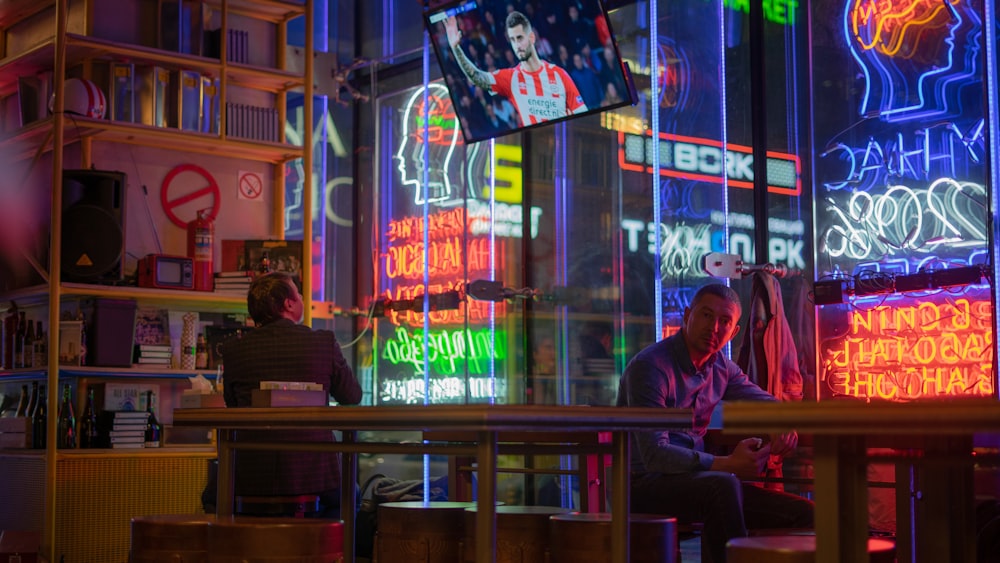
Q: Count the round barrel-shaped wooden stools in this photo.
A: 6